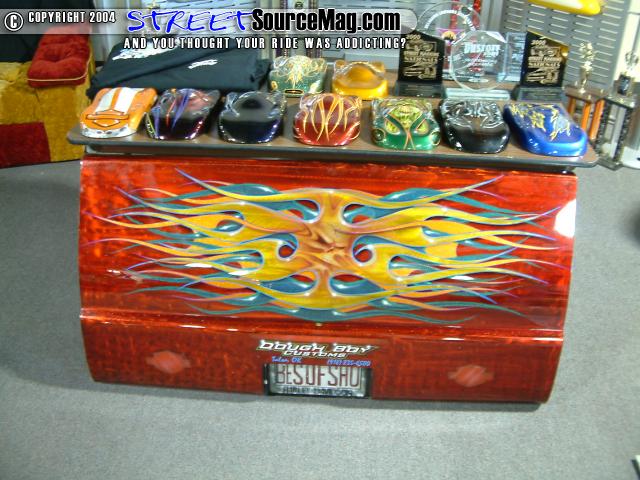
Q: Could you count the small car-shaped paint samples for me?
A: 9